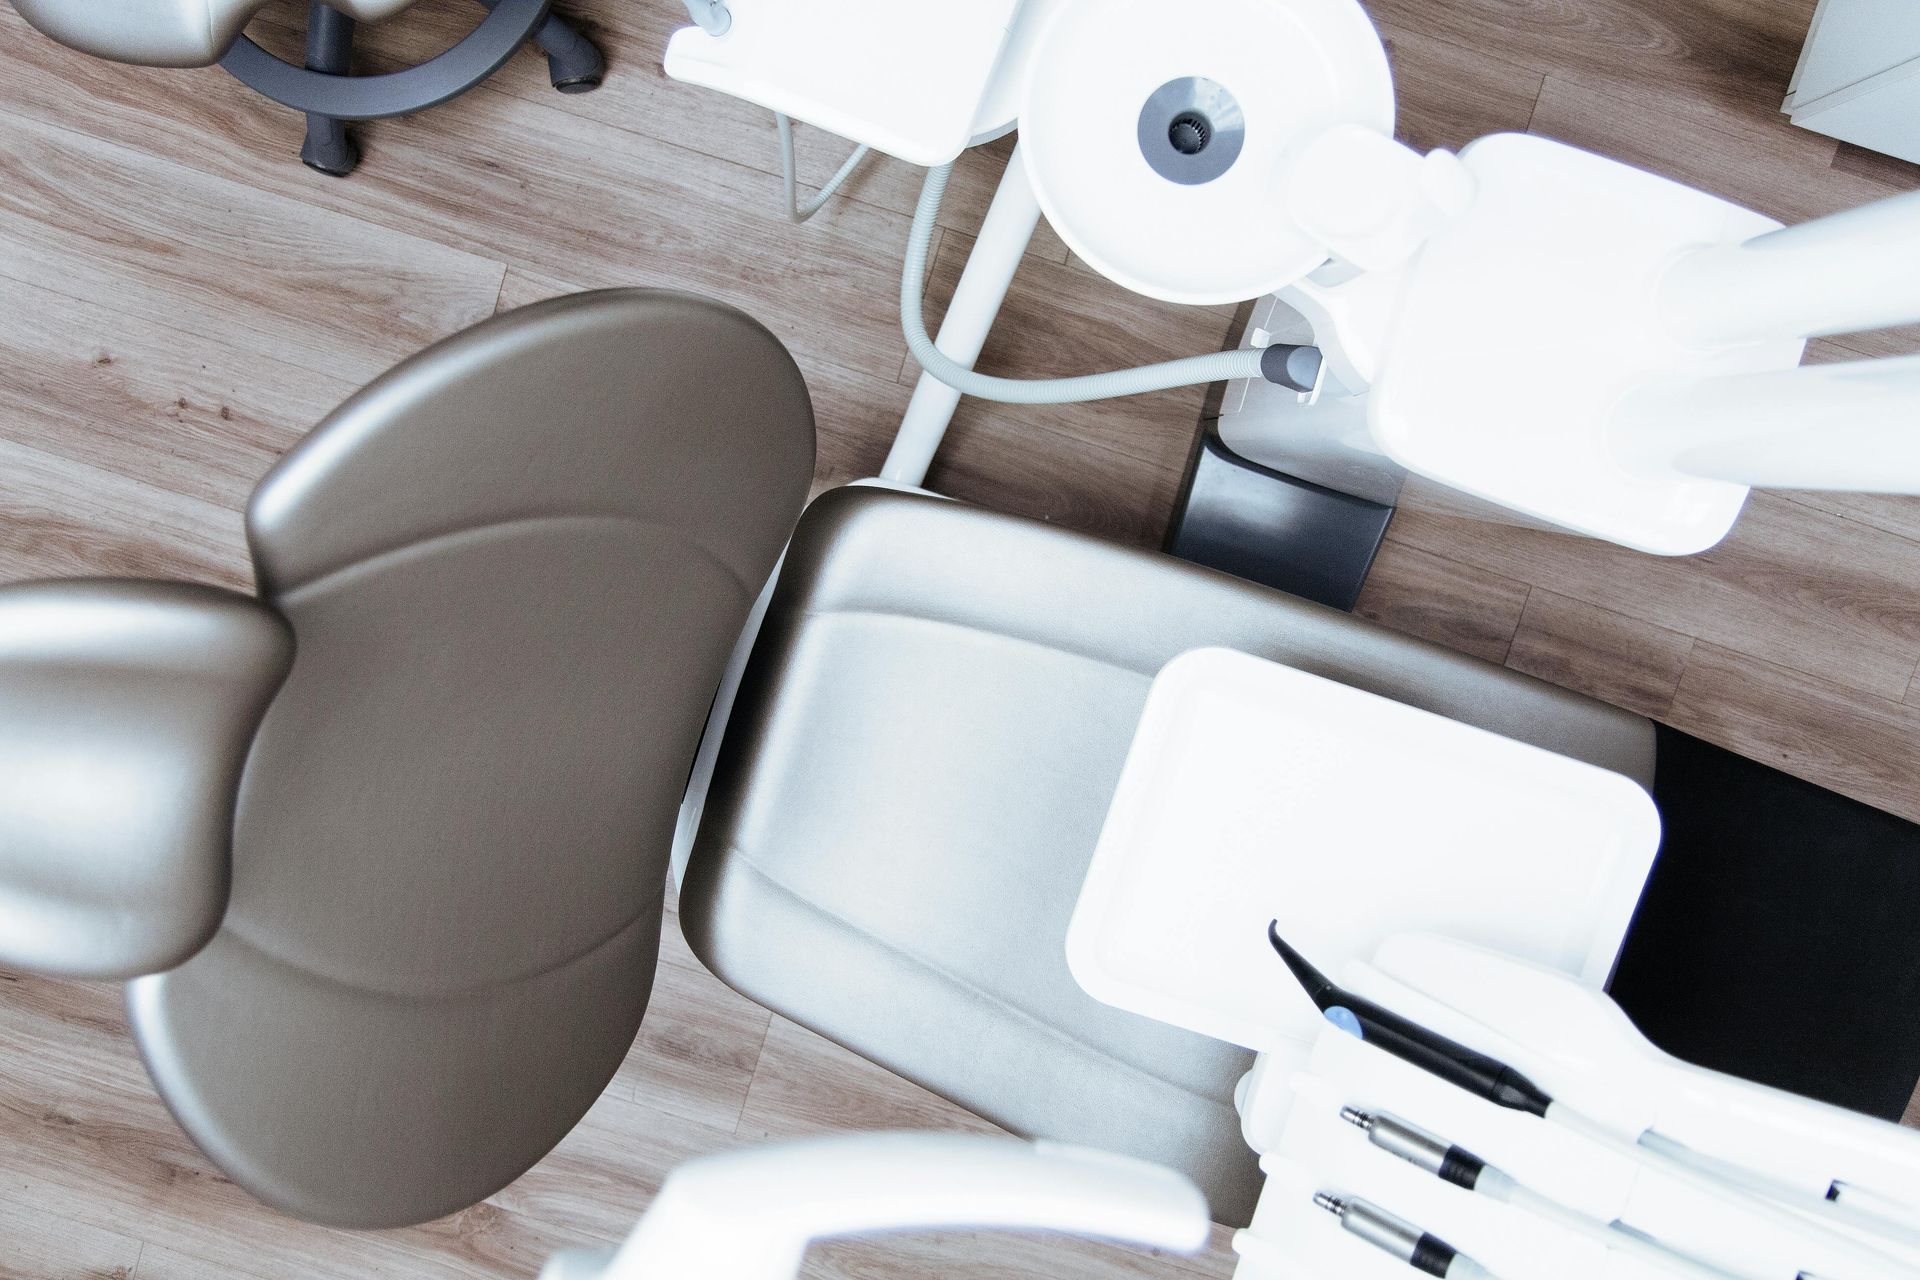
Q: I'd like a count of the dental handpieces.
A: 3